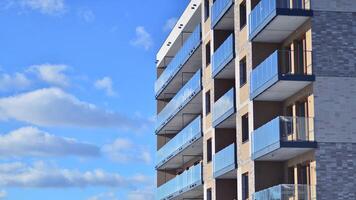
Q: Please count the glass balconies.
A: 12